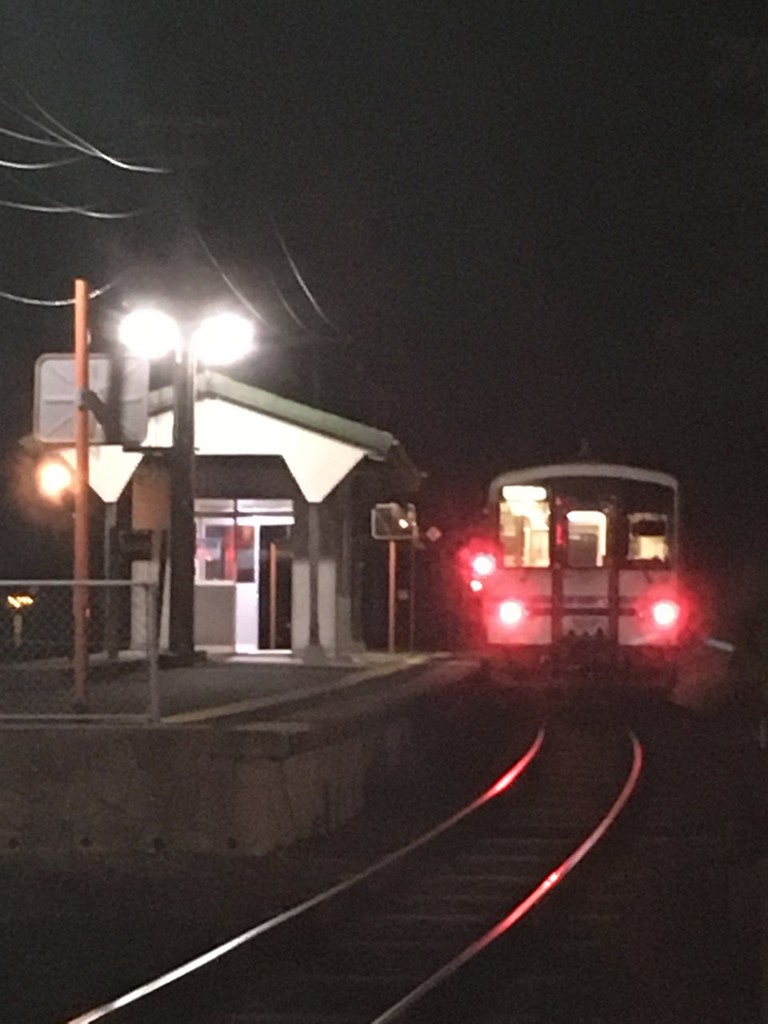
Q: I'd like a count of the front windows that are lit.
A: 3